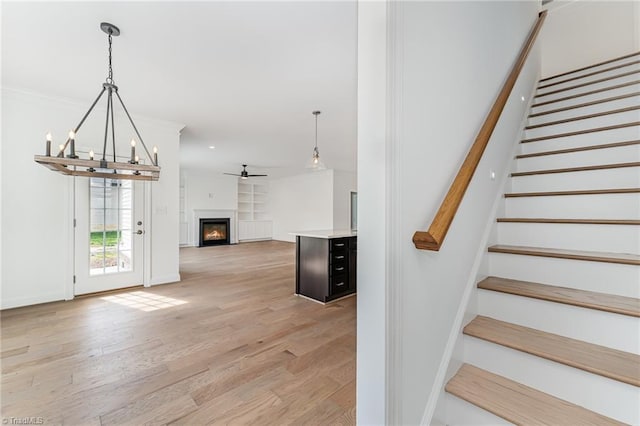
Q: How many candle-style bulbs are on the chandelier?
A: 7